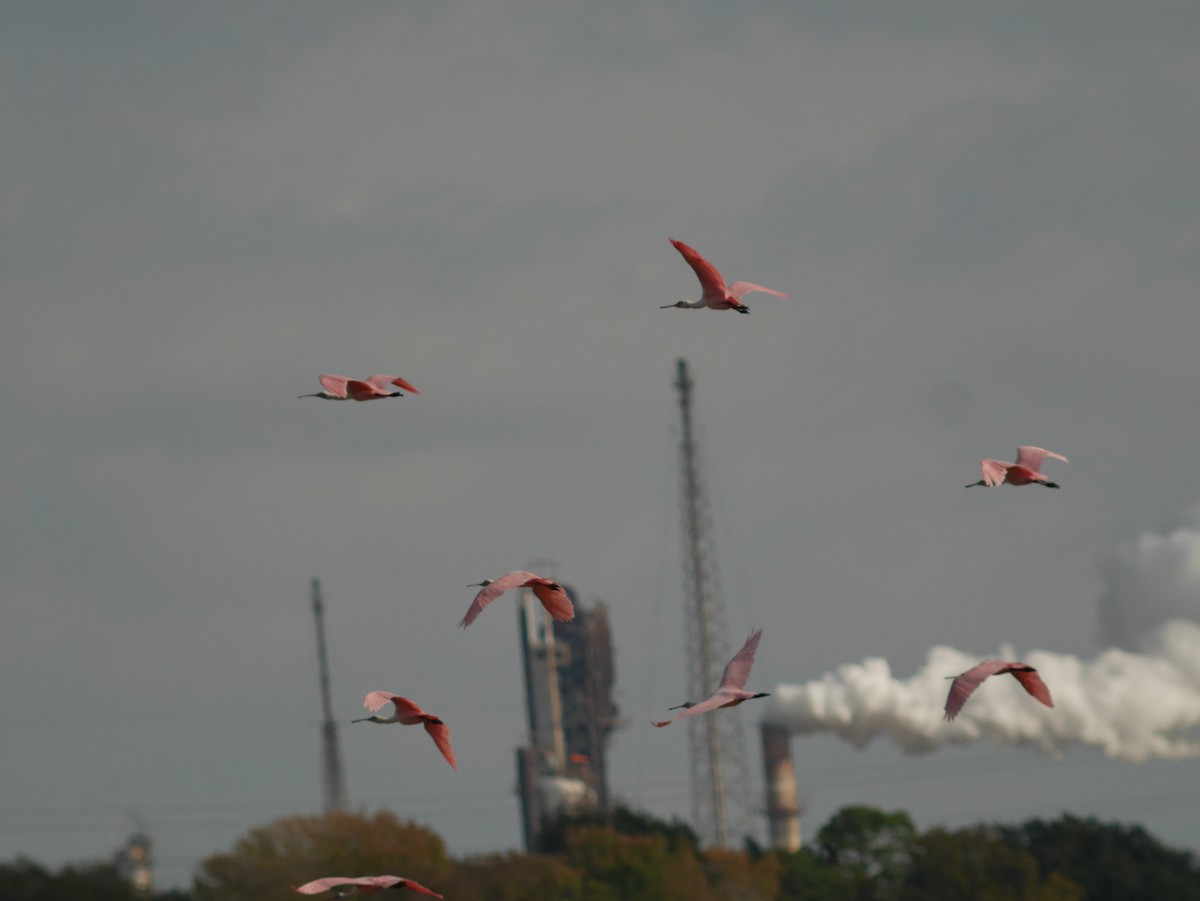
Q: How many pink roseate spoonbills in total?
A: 8